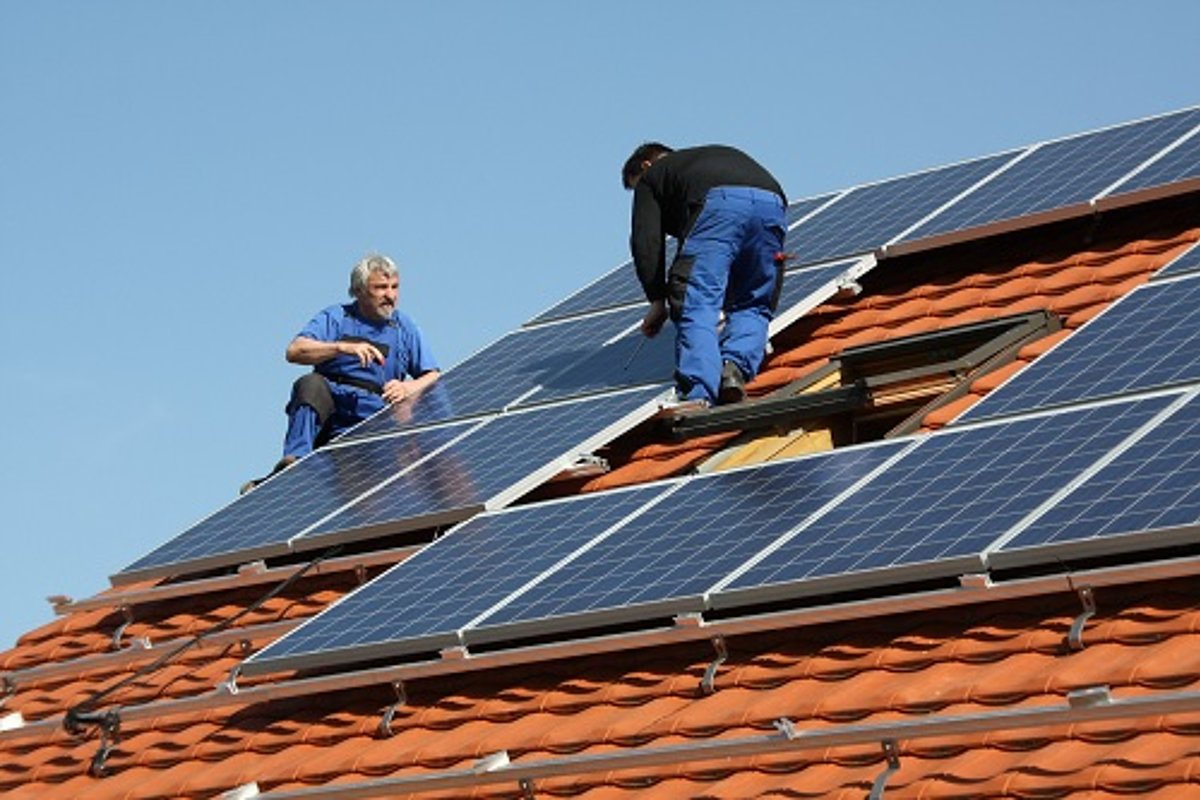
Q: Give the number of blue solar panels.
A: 14